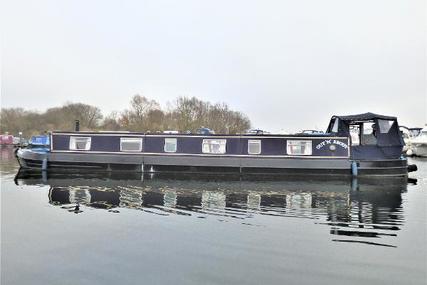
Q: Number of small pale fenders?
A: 2